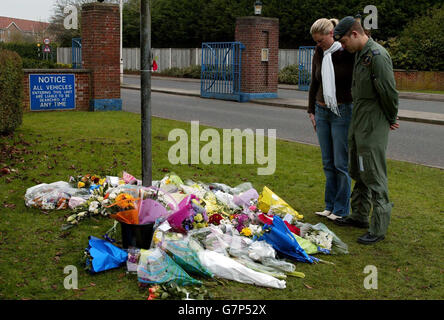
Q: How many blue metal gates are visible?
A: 3